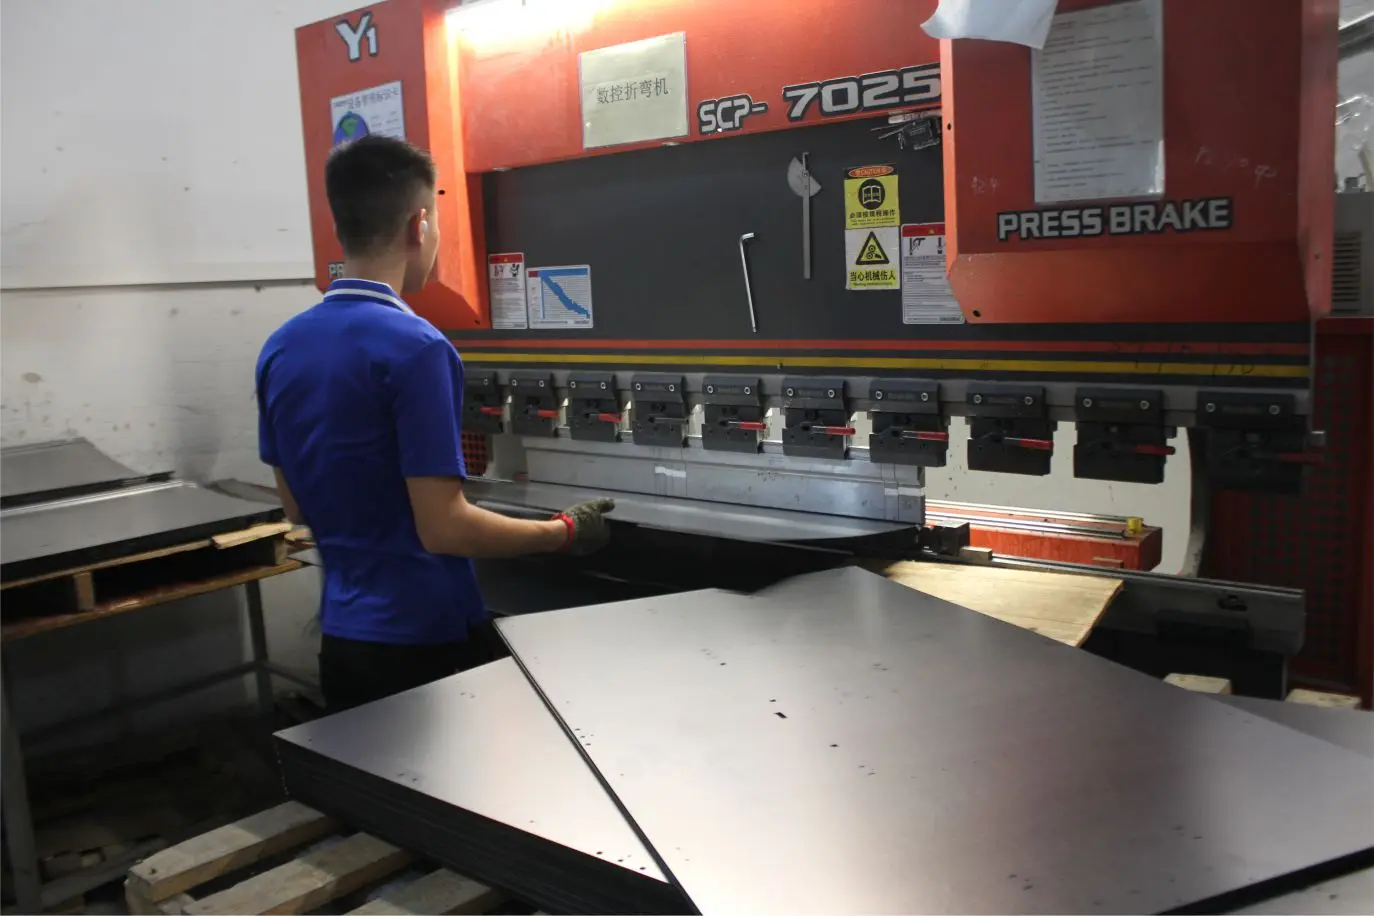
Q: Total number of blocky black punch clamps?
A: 10